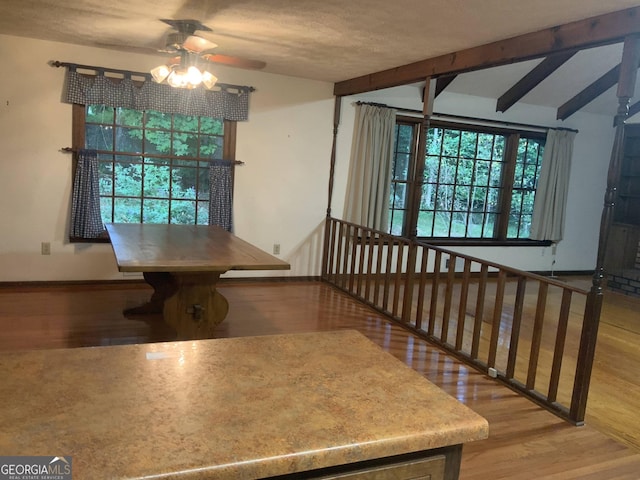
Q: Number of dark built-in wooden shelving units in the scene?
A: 1